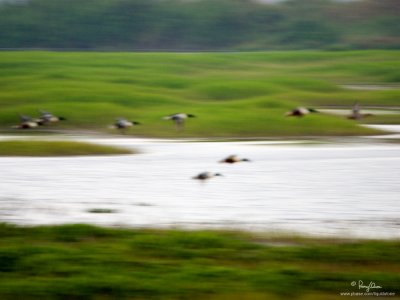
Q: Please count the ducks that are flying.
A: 8